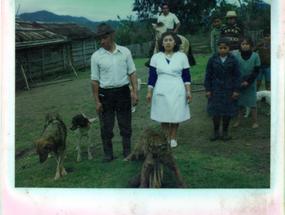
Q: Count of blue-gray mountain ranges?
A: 1